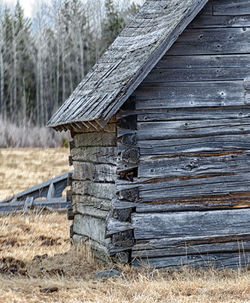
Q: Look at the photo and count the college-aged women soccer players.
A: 0